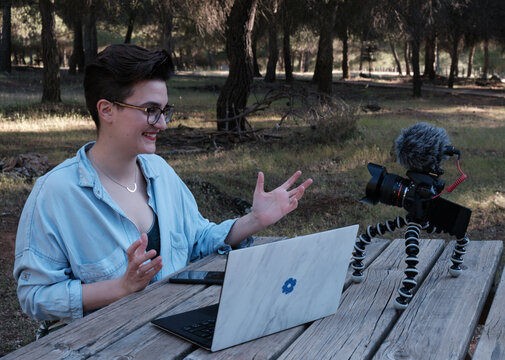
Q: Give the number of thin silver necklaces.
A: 1